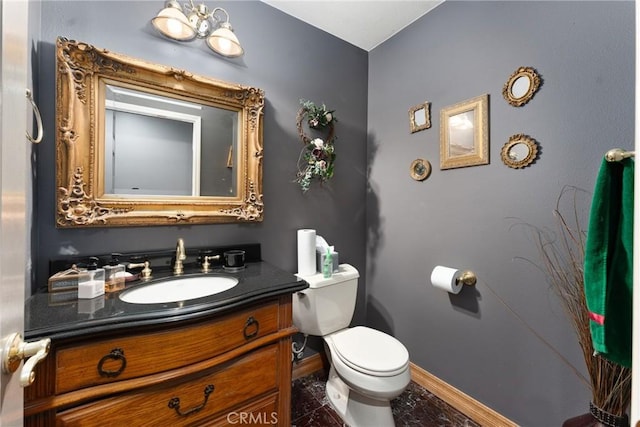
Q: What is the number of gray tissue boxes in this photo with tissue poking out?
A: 1